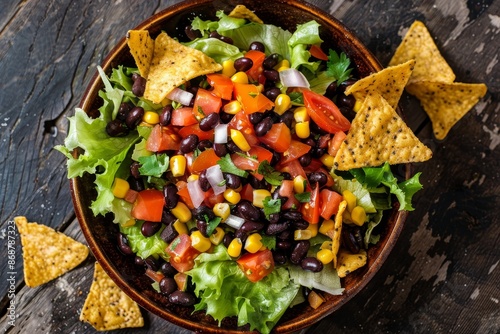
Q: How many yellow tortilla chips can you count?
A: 11